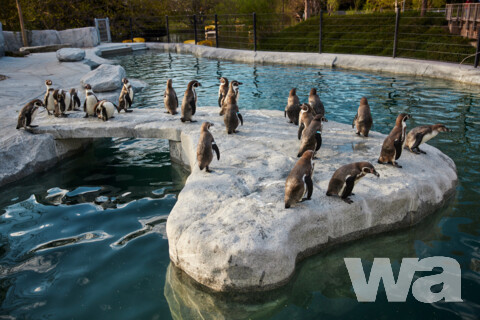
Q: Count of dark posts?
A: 8